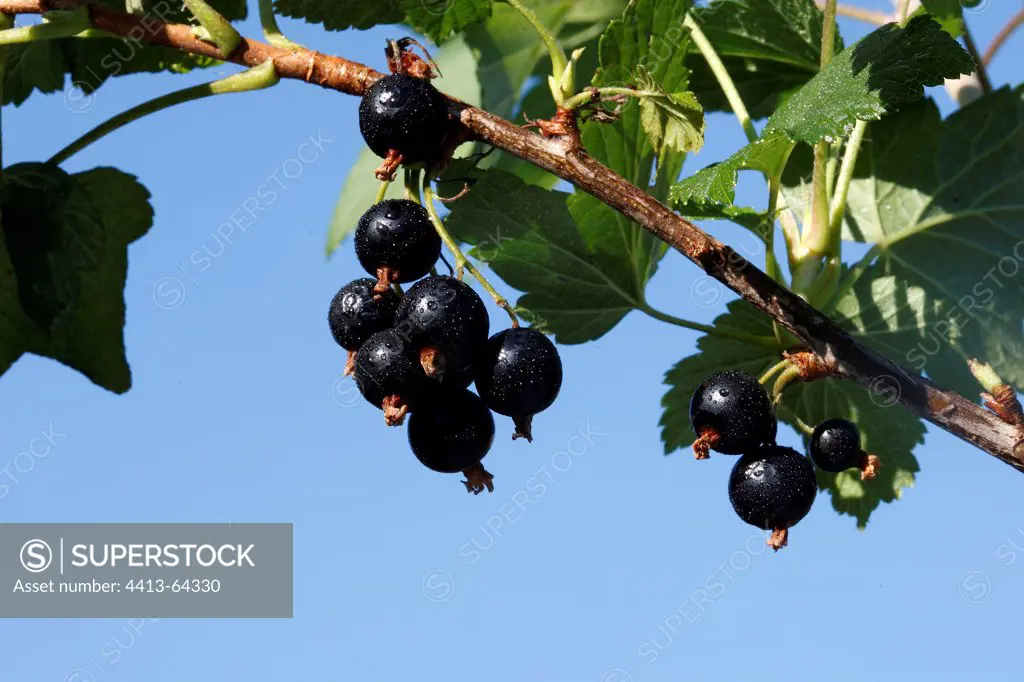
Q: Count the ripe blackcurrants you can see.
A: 10